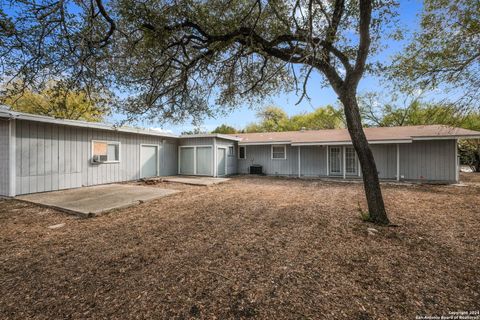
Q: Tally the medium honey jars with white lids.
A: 0